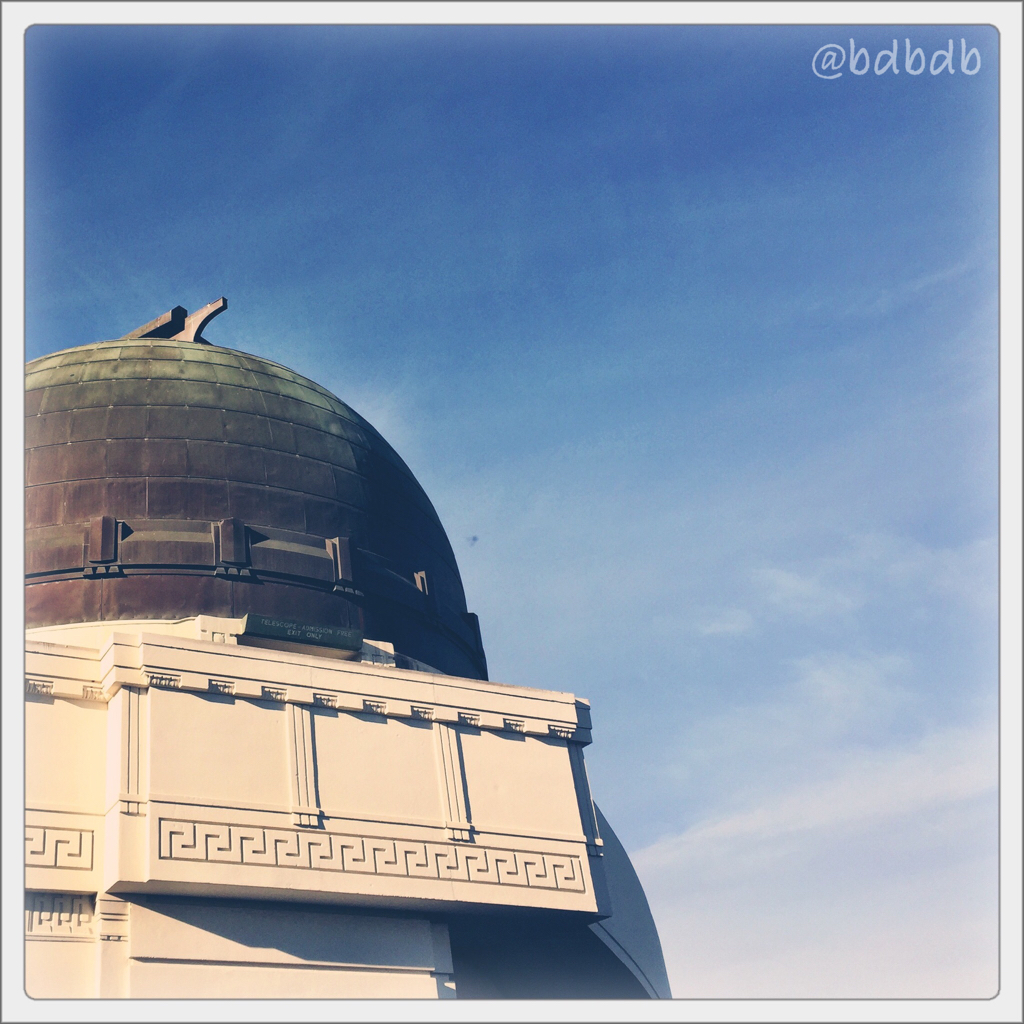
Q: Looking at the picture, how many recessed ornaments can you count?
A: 11